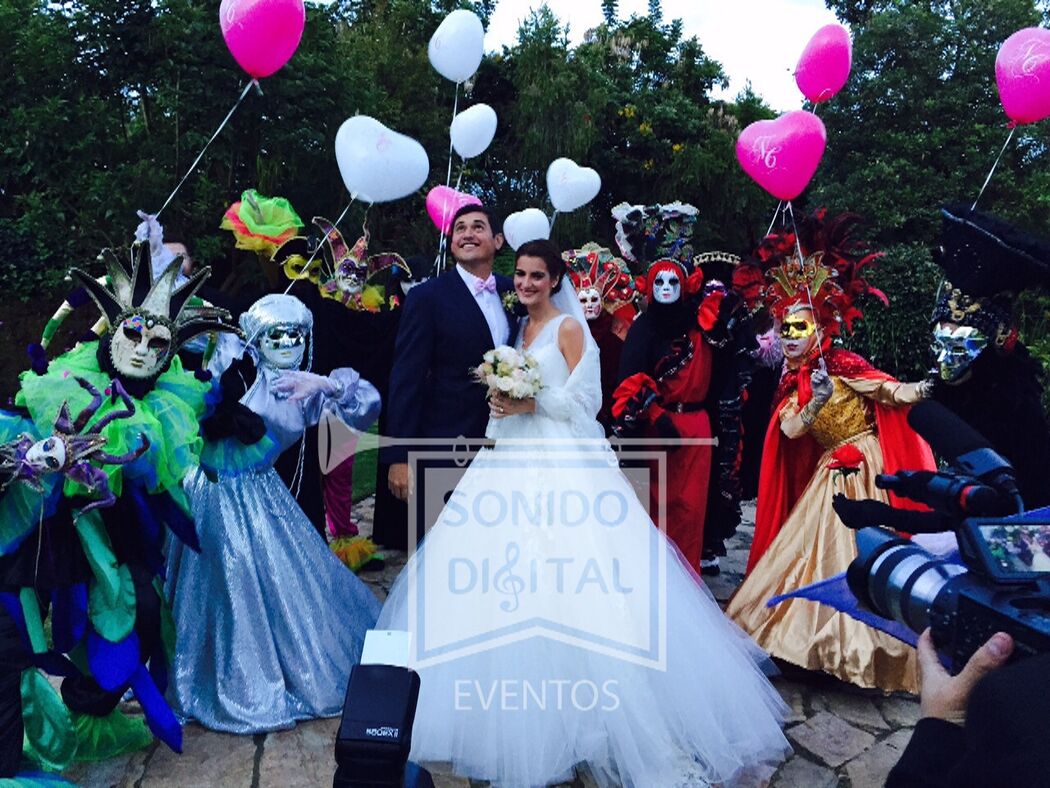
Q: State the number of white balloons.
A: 5